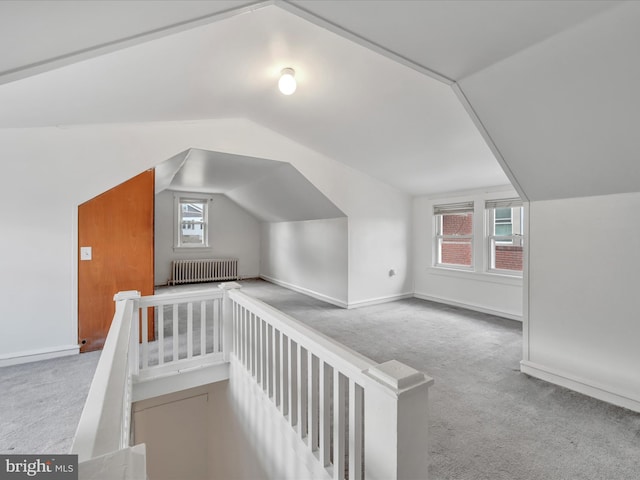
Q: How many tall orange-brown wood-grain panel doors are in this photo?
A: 1